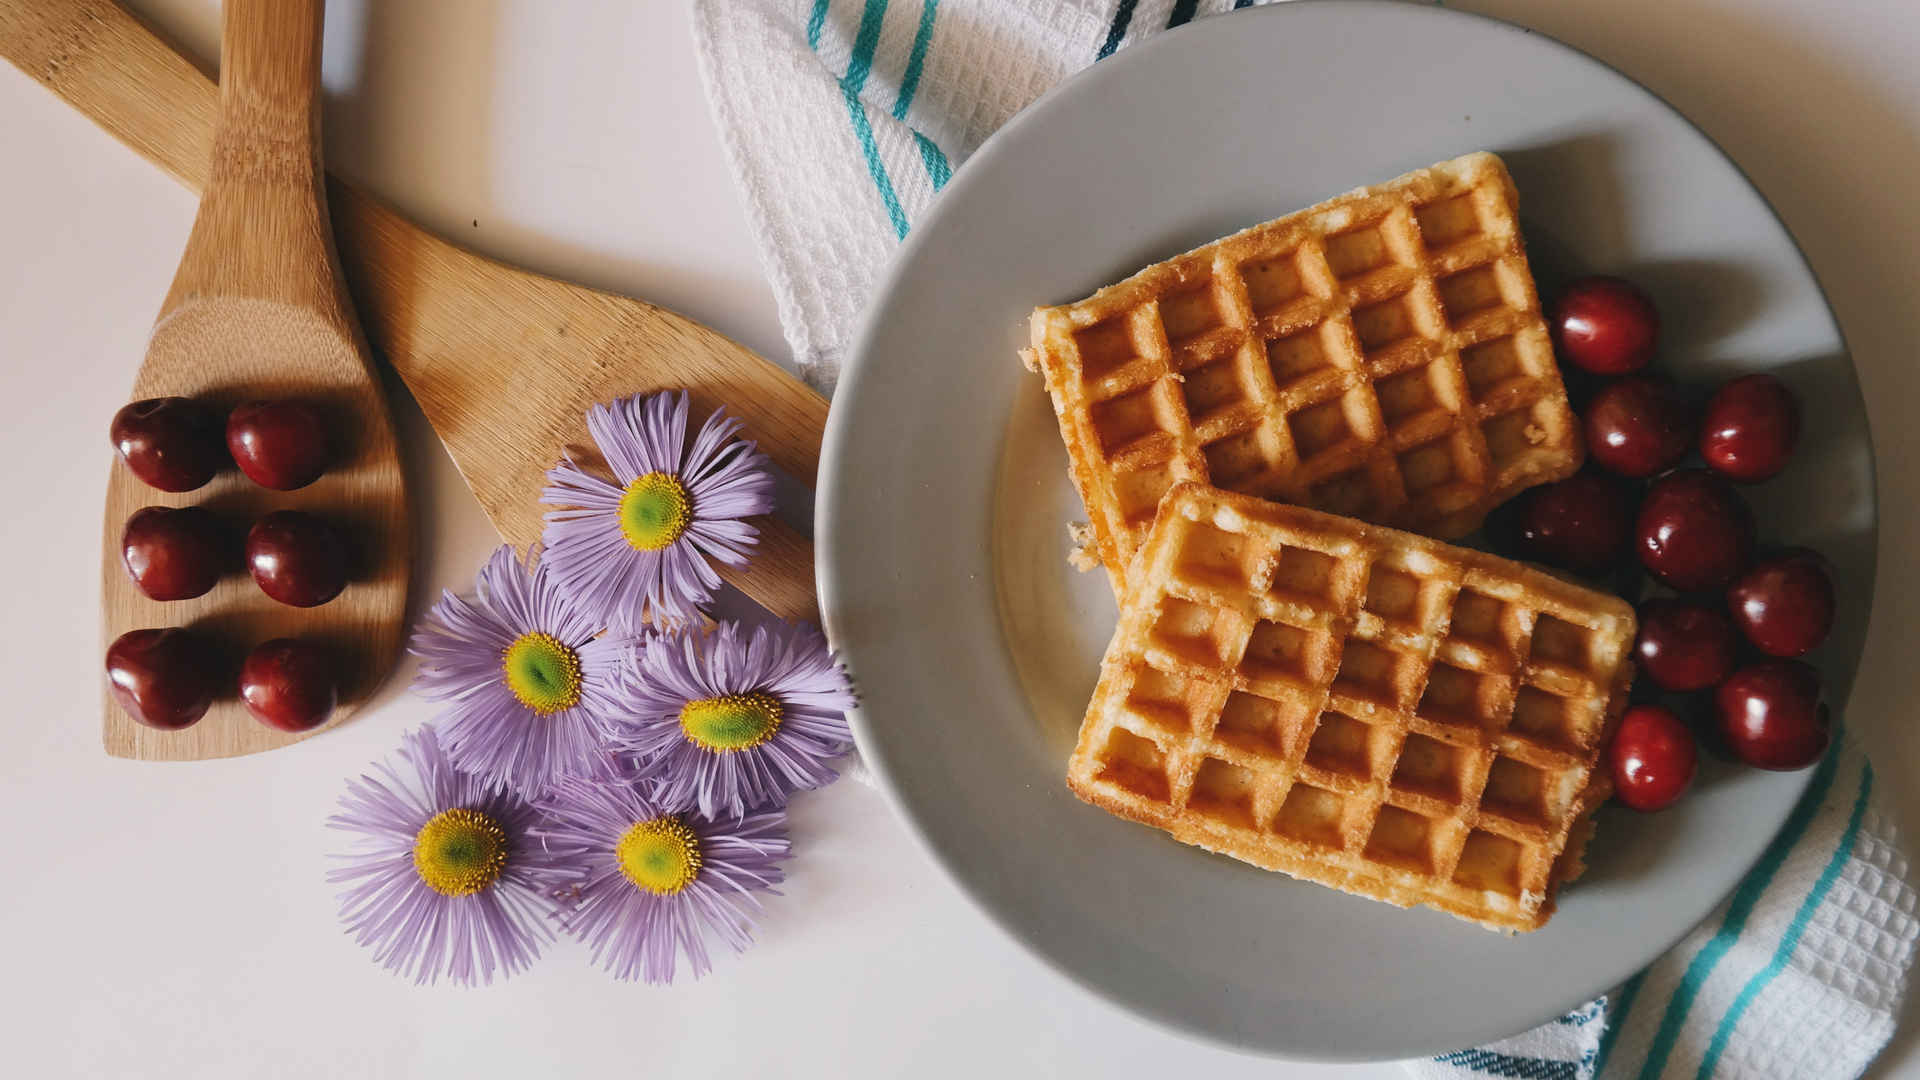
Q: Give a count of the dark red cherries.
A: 15